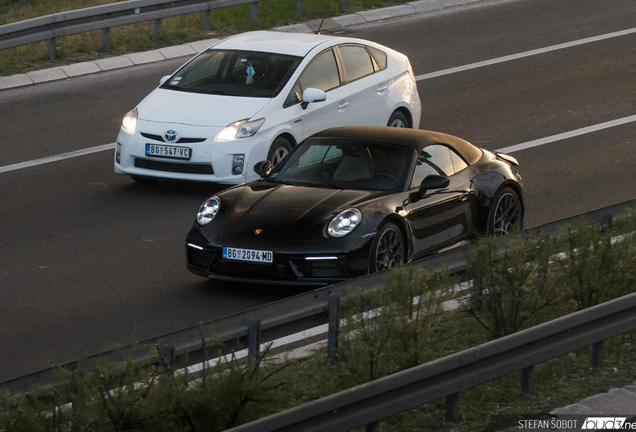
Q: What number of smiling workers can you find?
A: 0